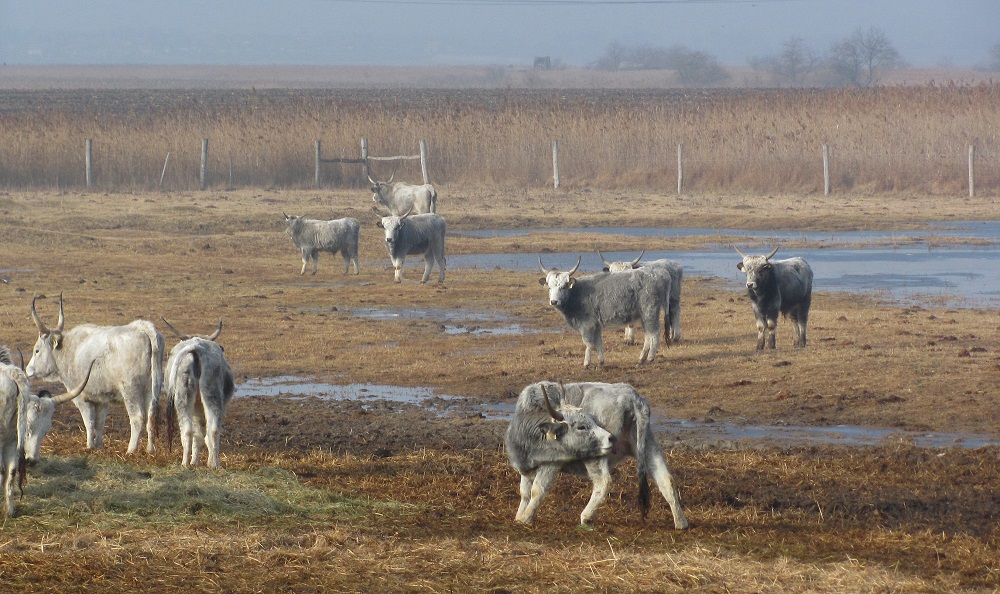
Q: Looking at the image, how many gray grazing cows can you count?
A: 11